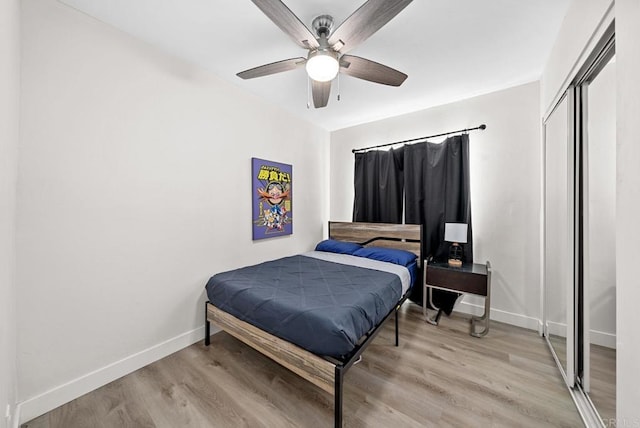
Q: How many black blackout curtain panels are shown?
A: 2